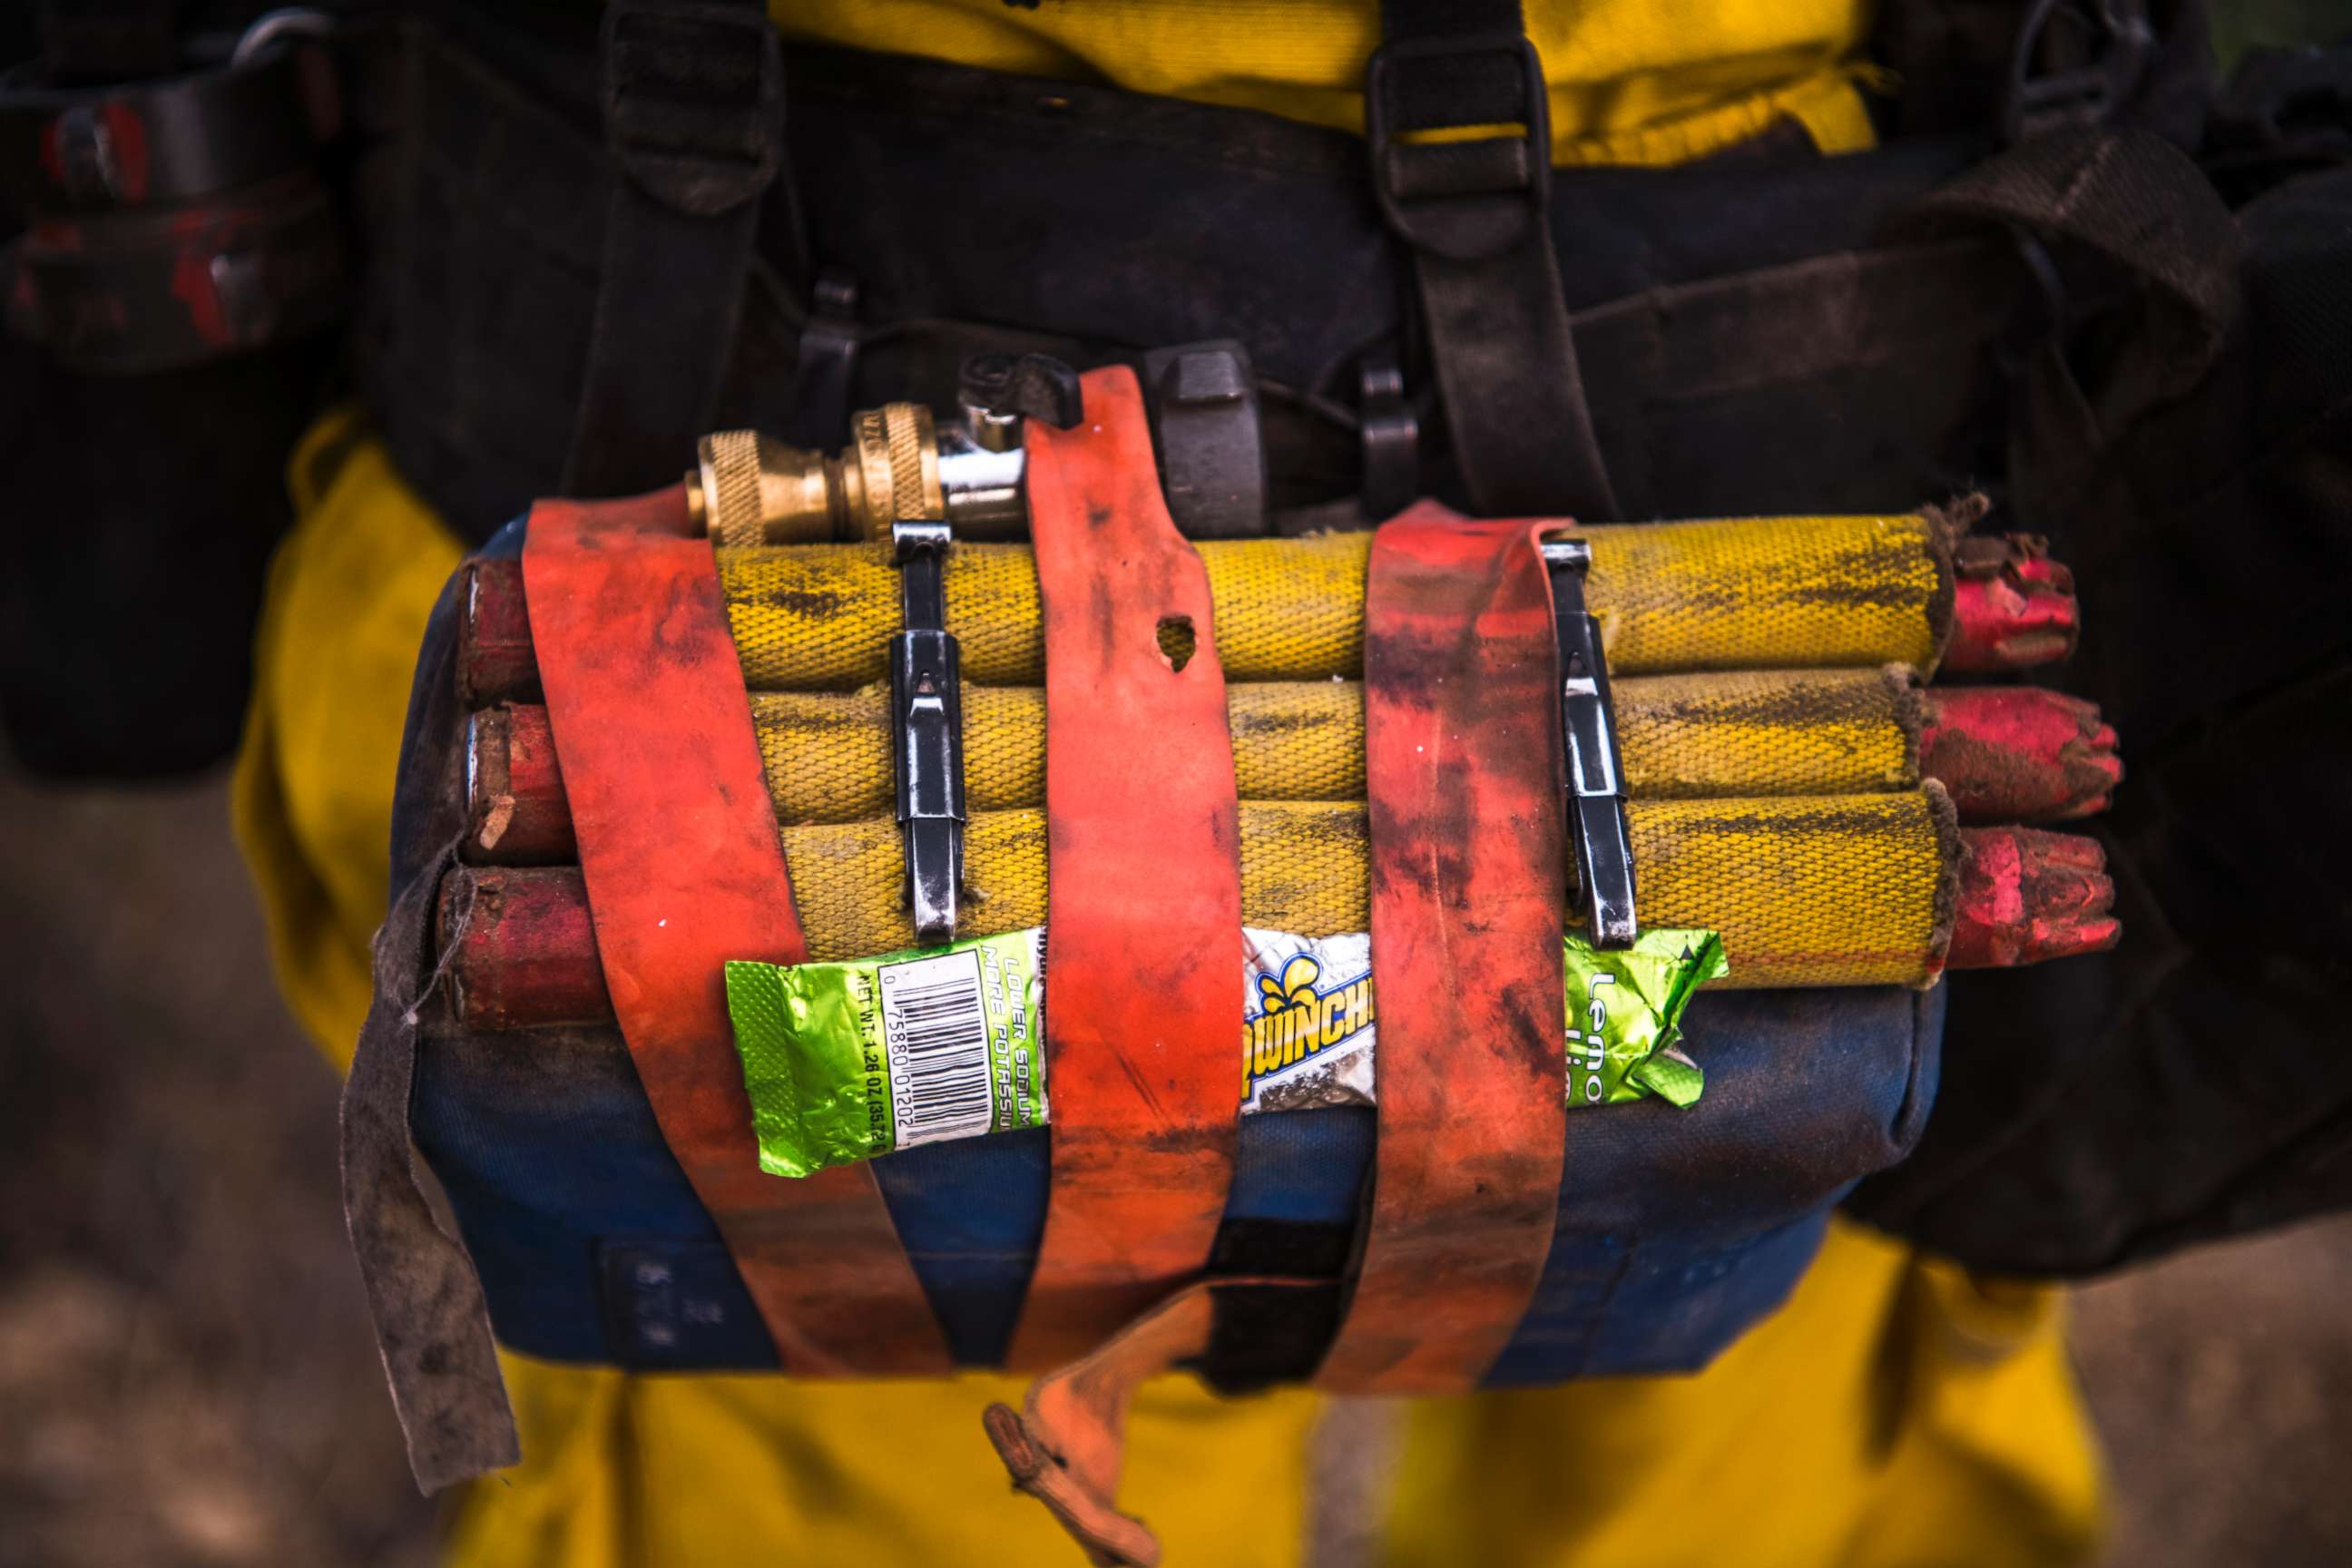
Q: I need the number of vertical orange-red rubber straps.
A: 3